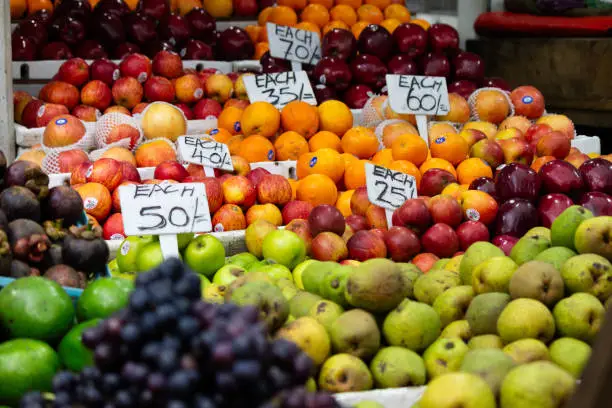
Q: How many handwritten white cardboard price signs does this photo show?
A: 6